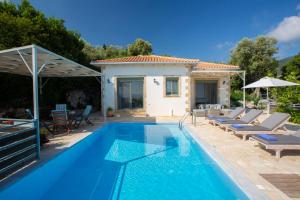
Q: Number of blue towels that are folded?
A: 4